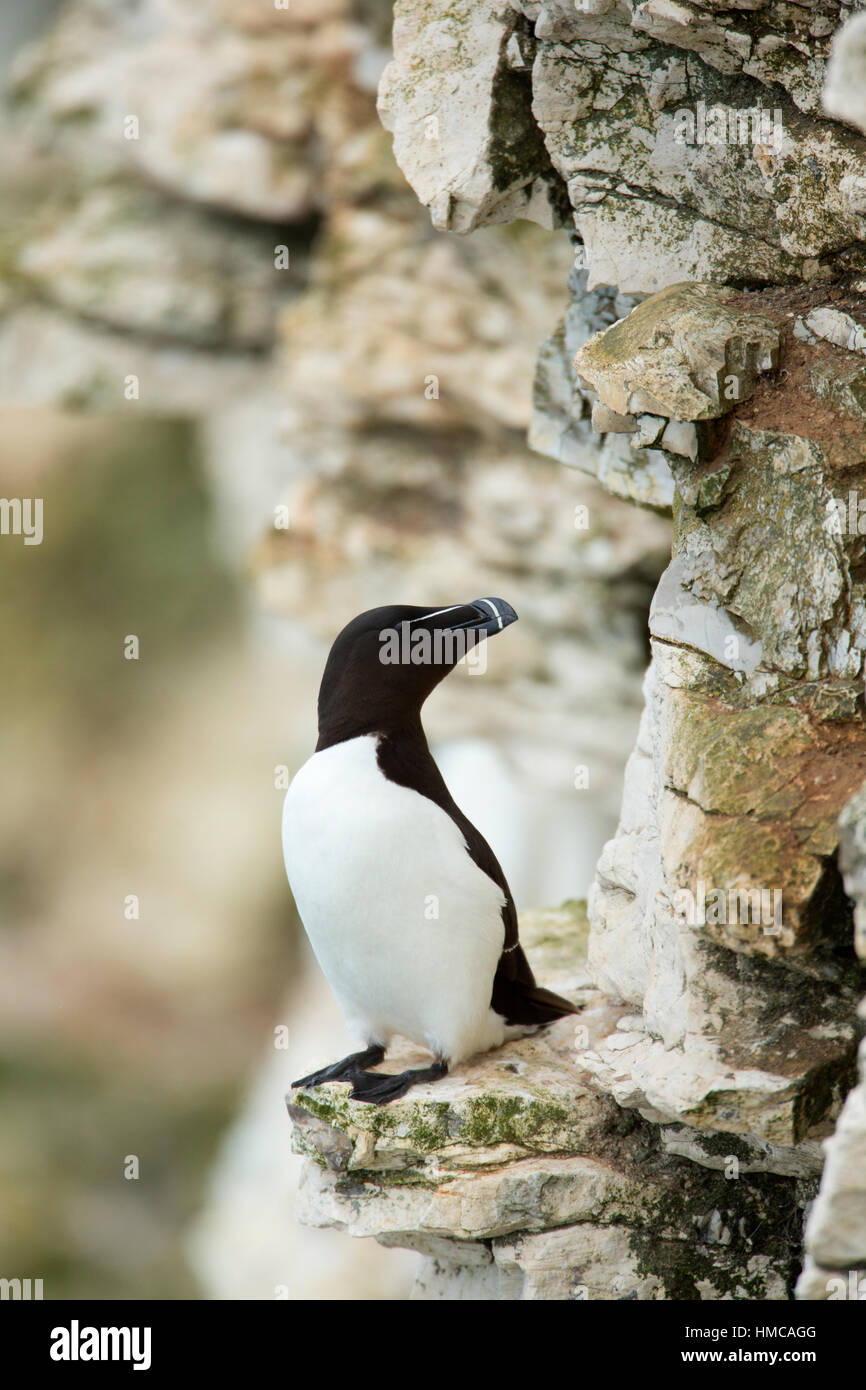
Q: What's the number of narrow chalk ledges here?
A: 1